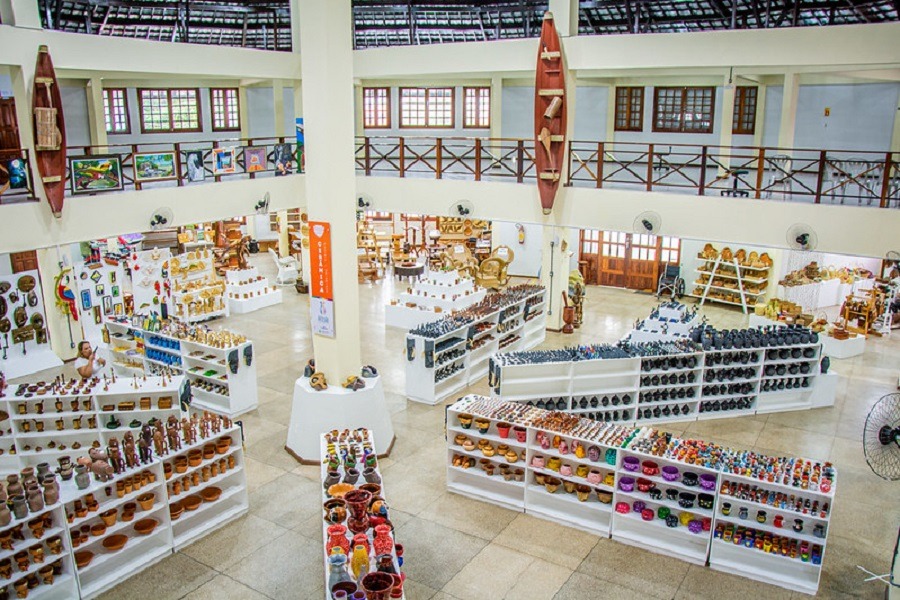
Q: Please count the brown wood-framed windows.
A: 9